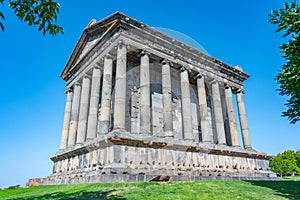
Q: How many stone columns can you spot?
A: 13